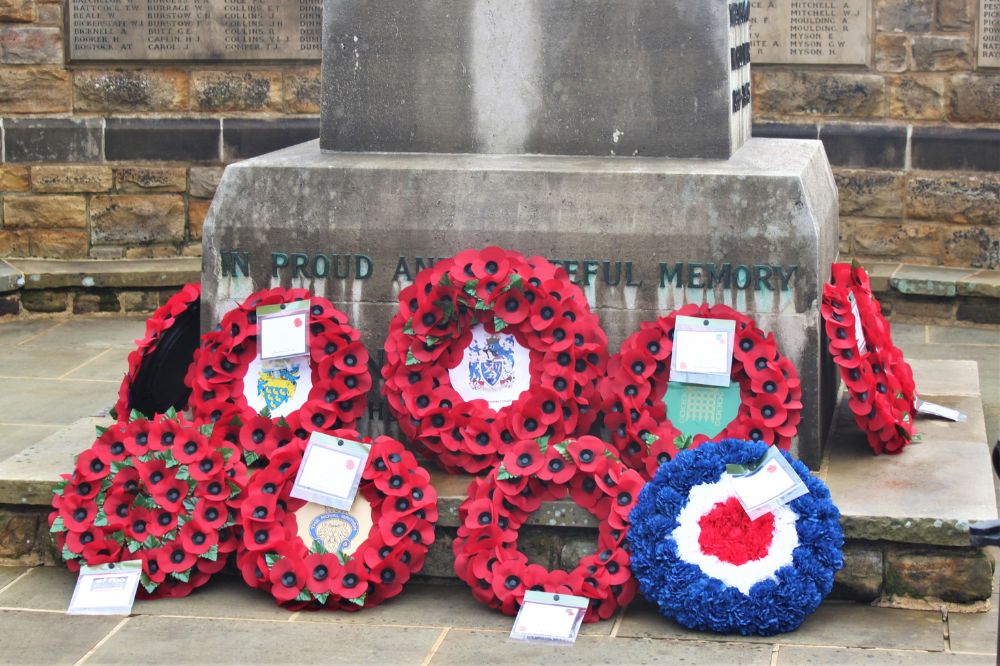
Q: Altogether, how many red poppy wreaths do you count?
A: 8